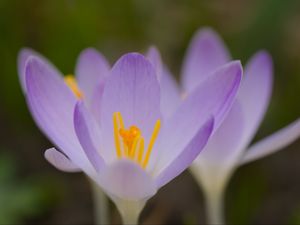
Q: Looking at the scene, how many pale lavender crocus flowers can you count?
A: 3